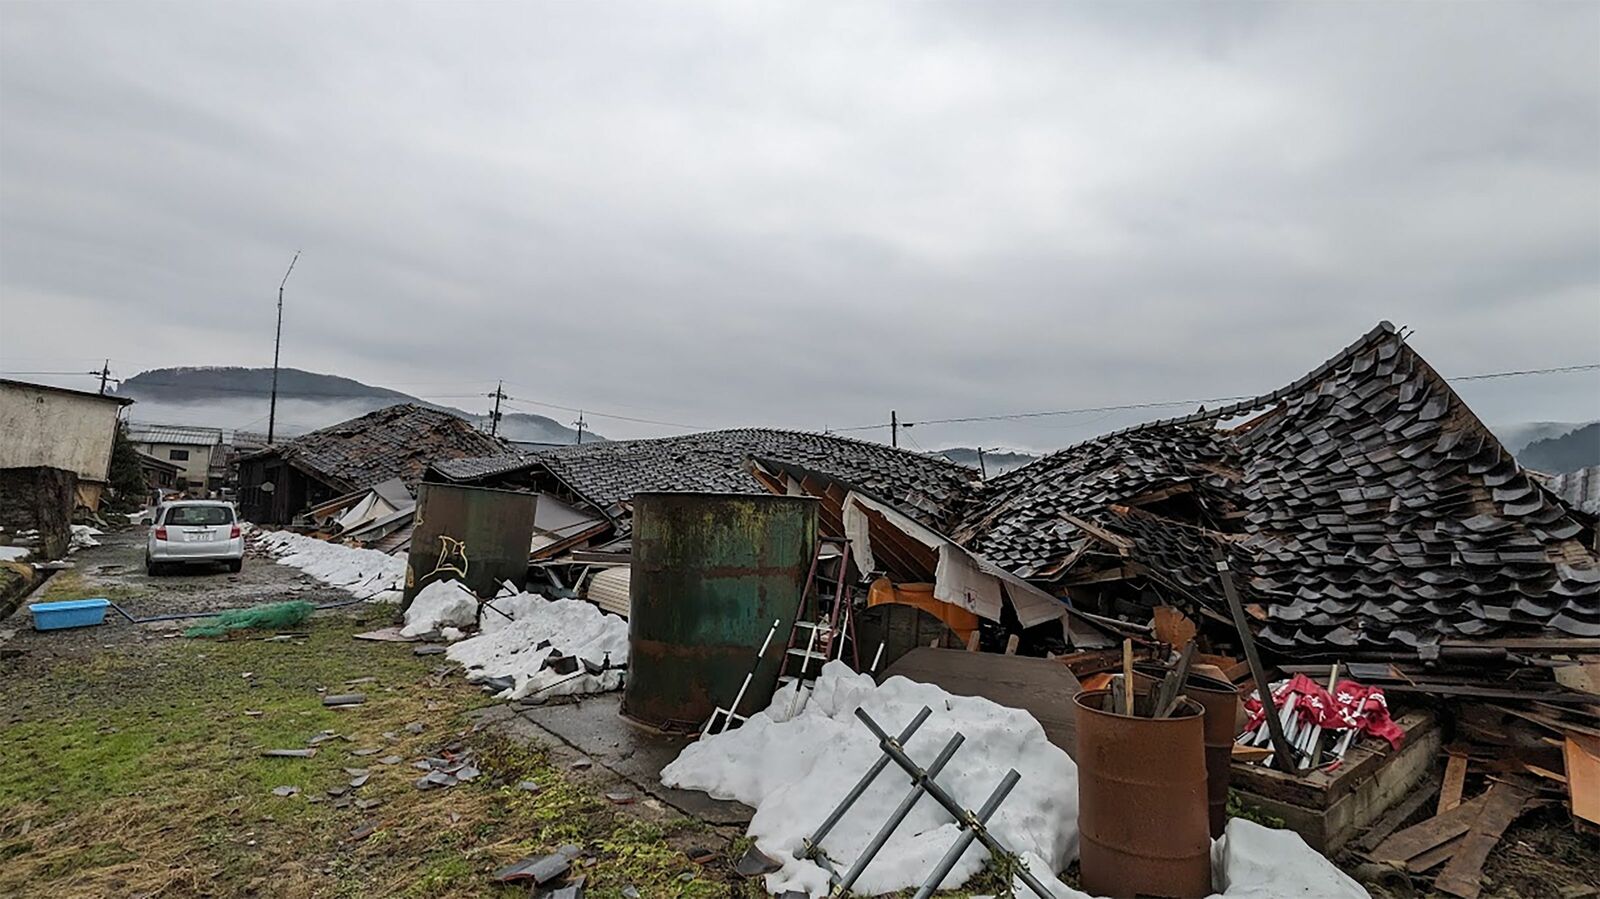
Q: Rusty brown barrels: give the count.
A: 2